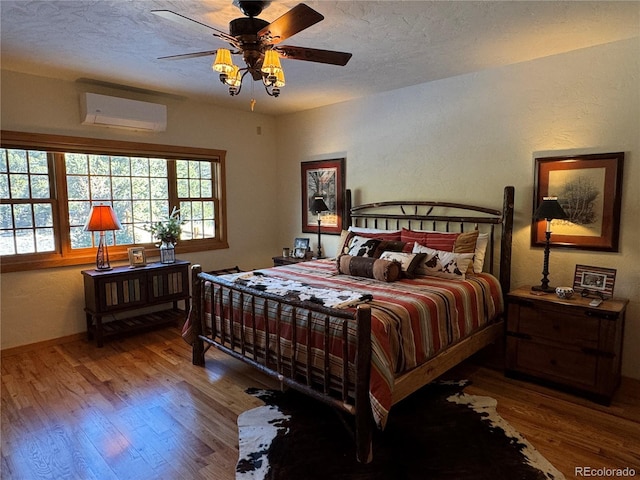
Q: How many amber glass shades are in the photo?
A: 4